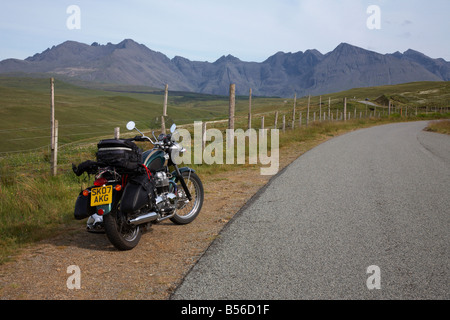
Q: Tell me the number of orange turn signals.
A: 2